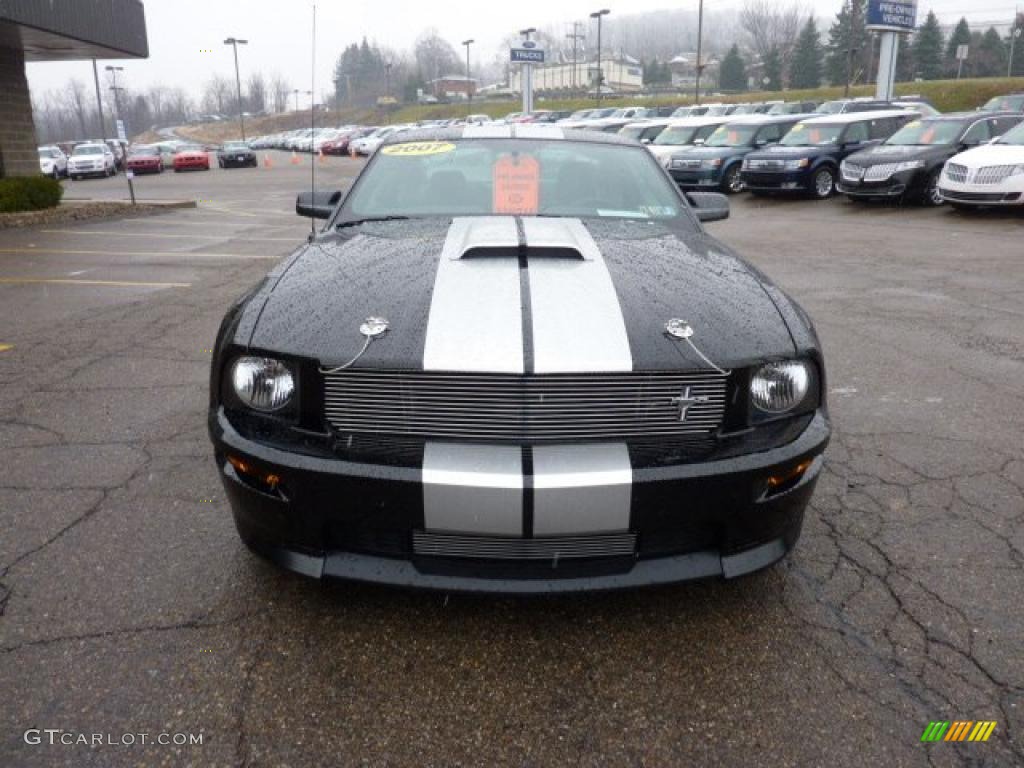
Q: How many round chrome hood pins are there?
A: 2